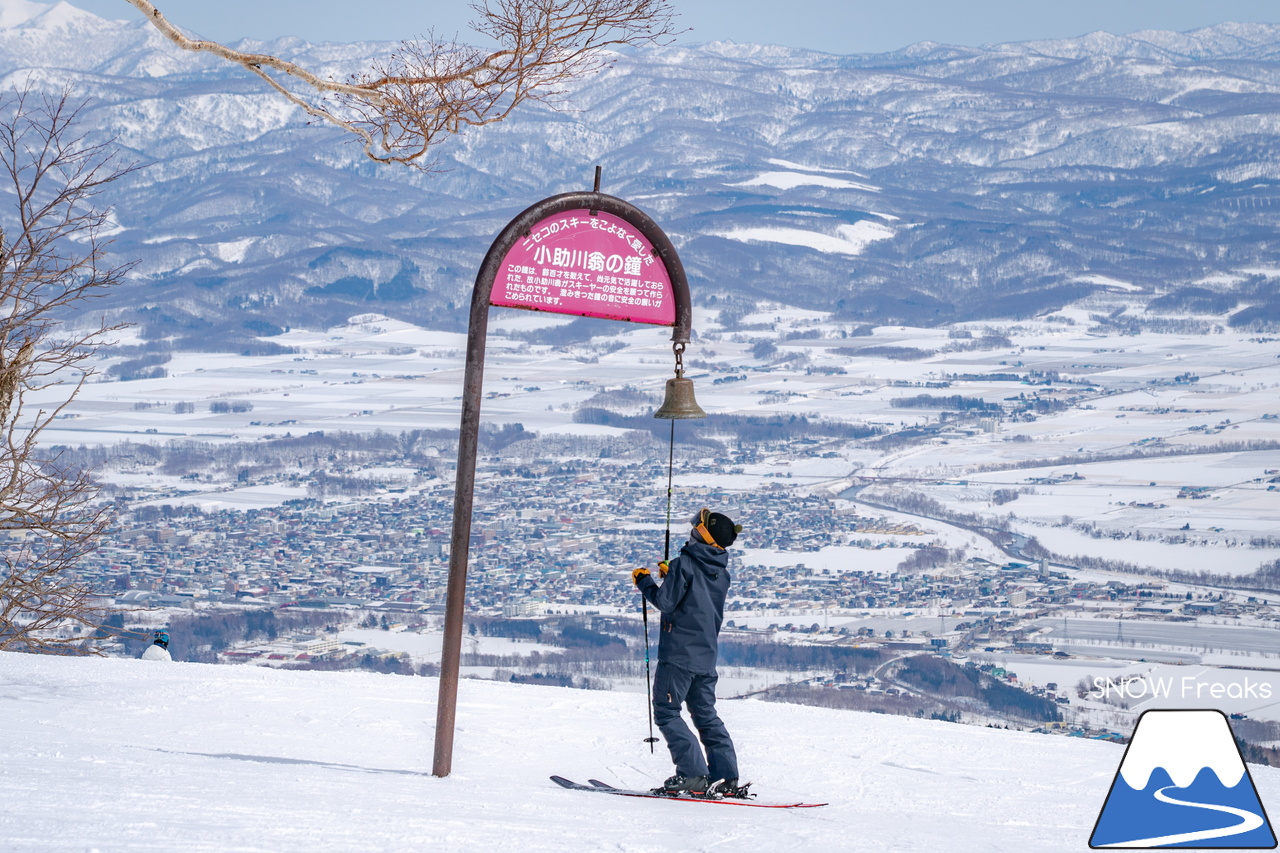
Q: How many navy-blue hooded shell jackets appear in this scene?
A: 1